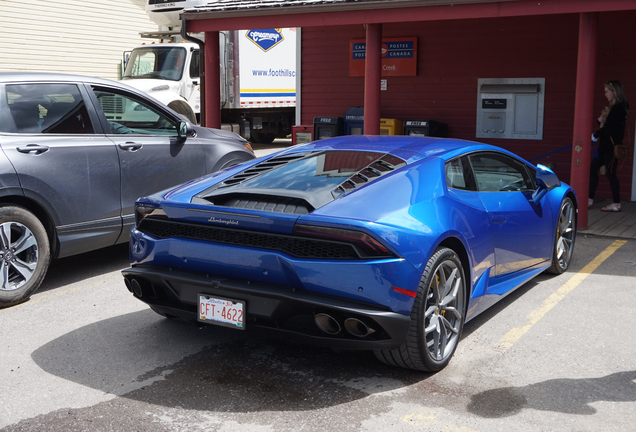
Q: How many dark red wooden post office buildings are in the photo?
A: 1